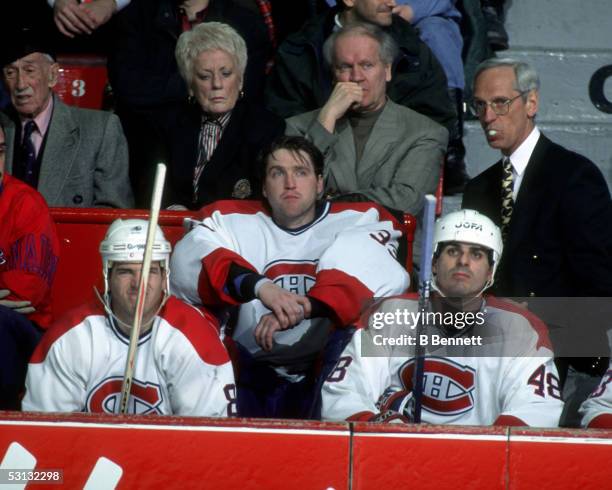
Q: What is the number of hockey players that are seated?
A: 3